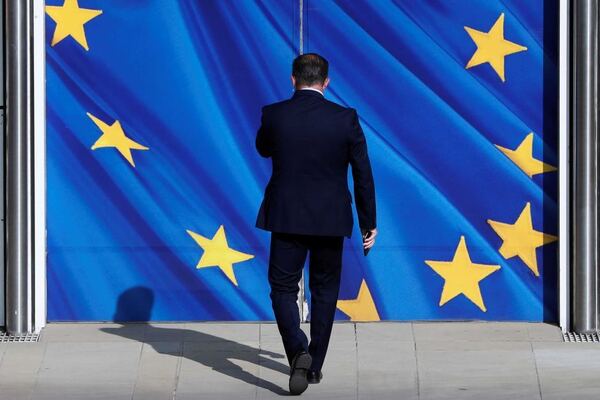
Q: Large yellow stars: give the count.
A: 8